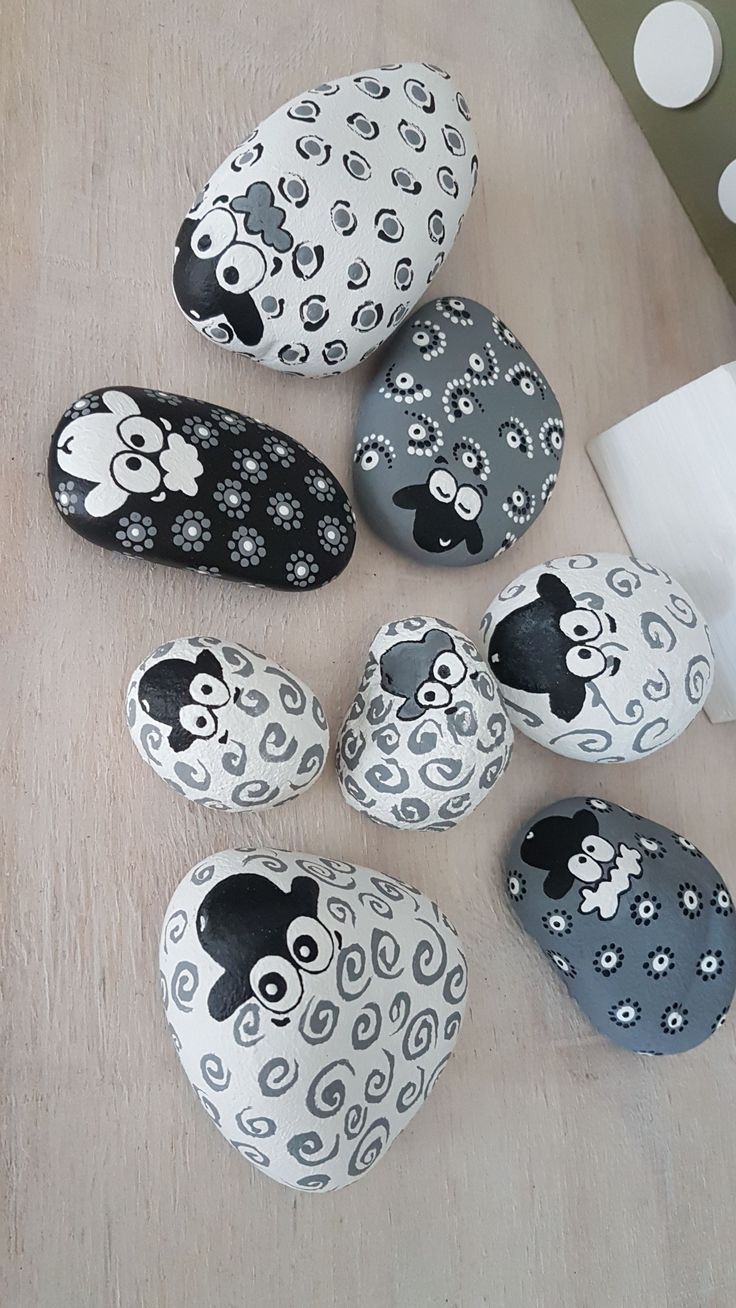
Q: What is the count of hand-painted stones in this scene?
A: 8